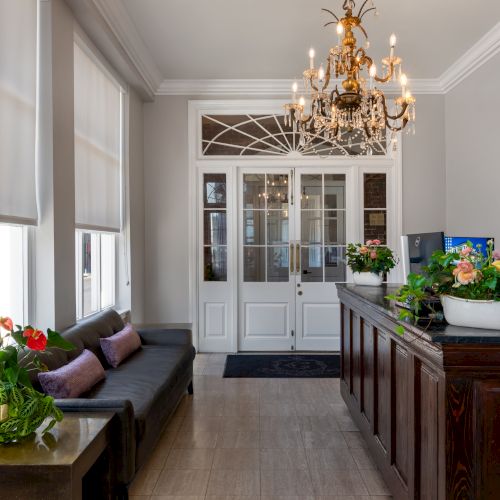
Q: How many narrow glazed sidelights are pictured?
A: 2